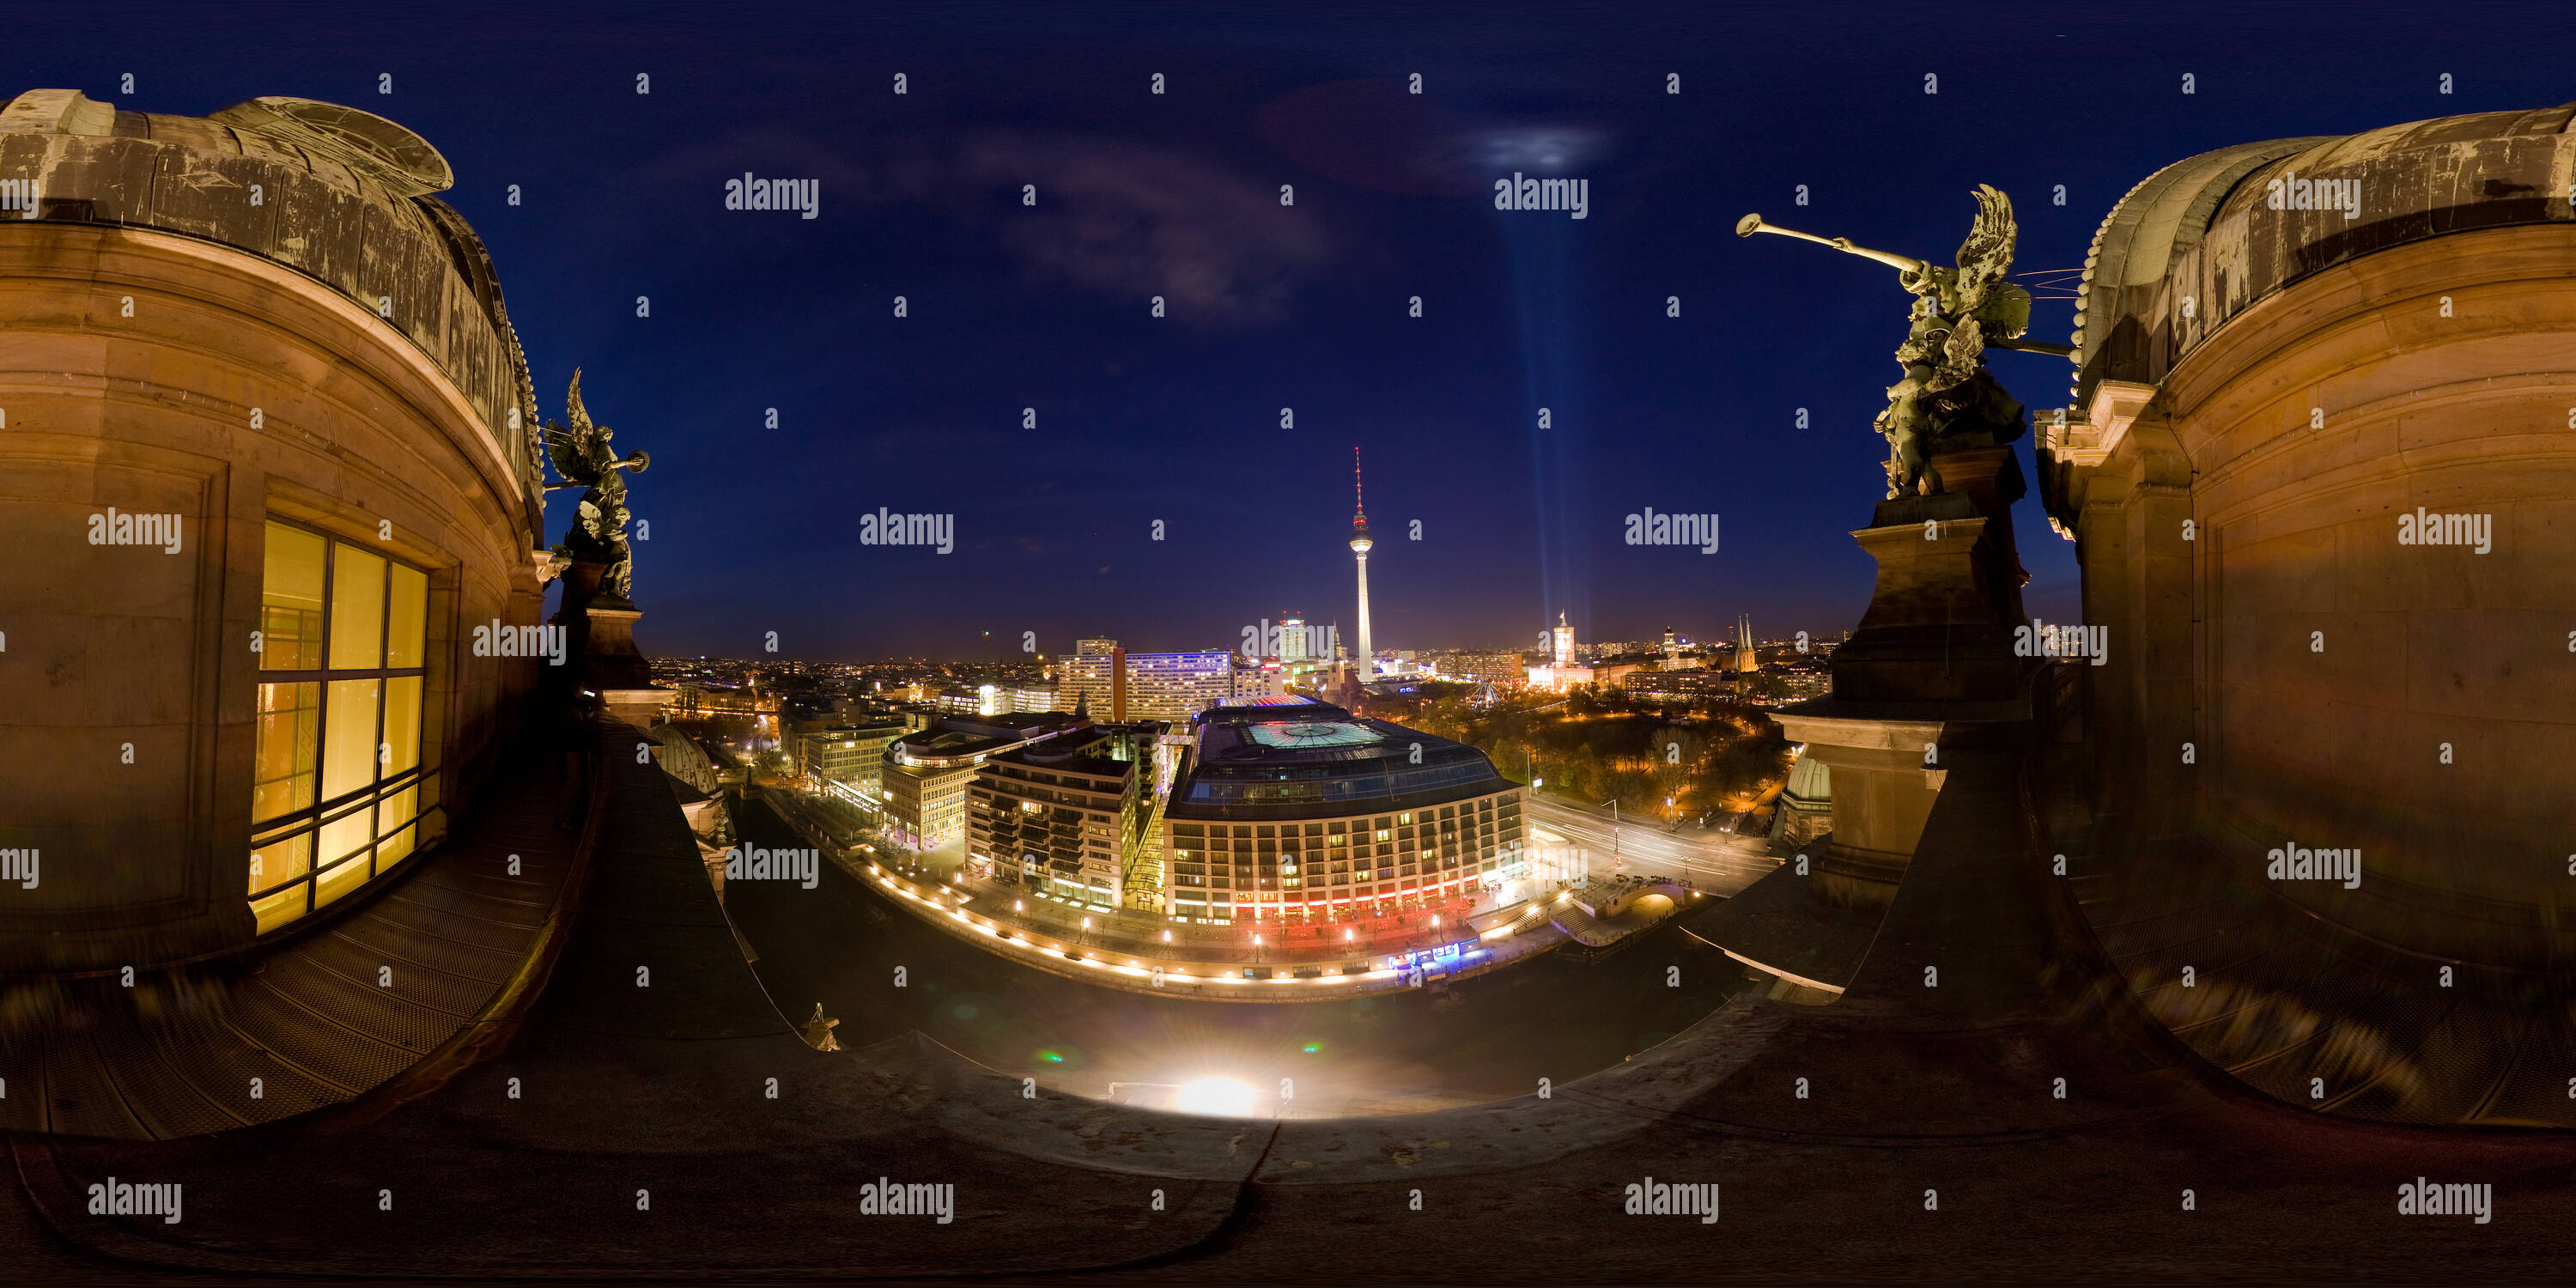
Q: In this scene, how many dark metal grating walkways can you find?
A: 2